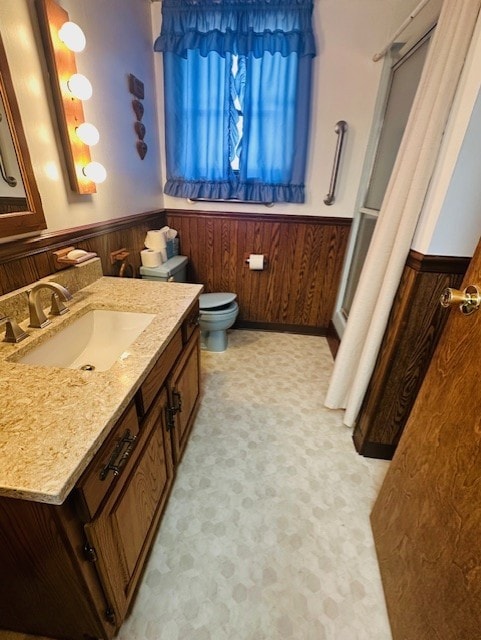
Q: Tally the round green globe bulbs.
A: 0